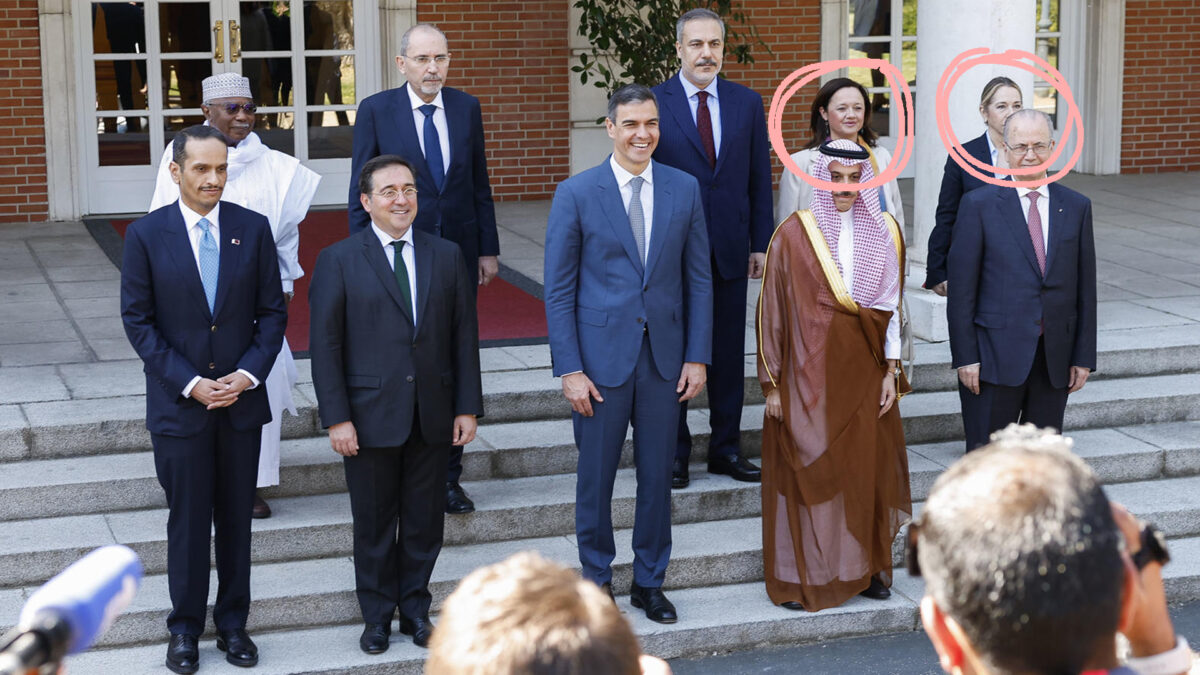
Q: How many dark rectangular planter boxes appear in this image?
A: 0